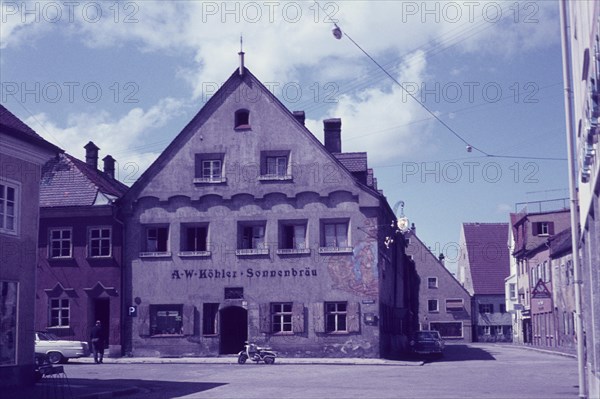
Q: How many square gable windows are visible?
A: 2